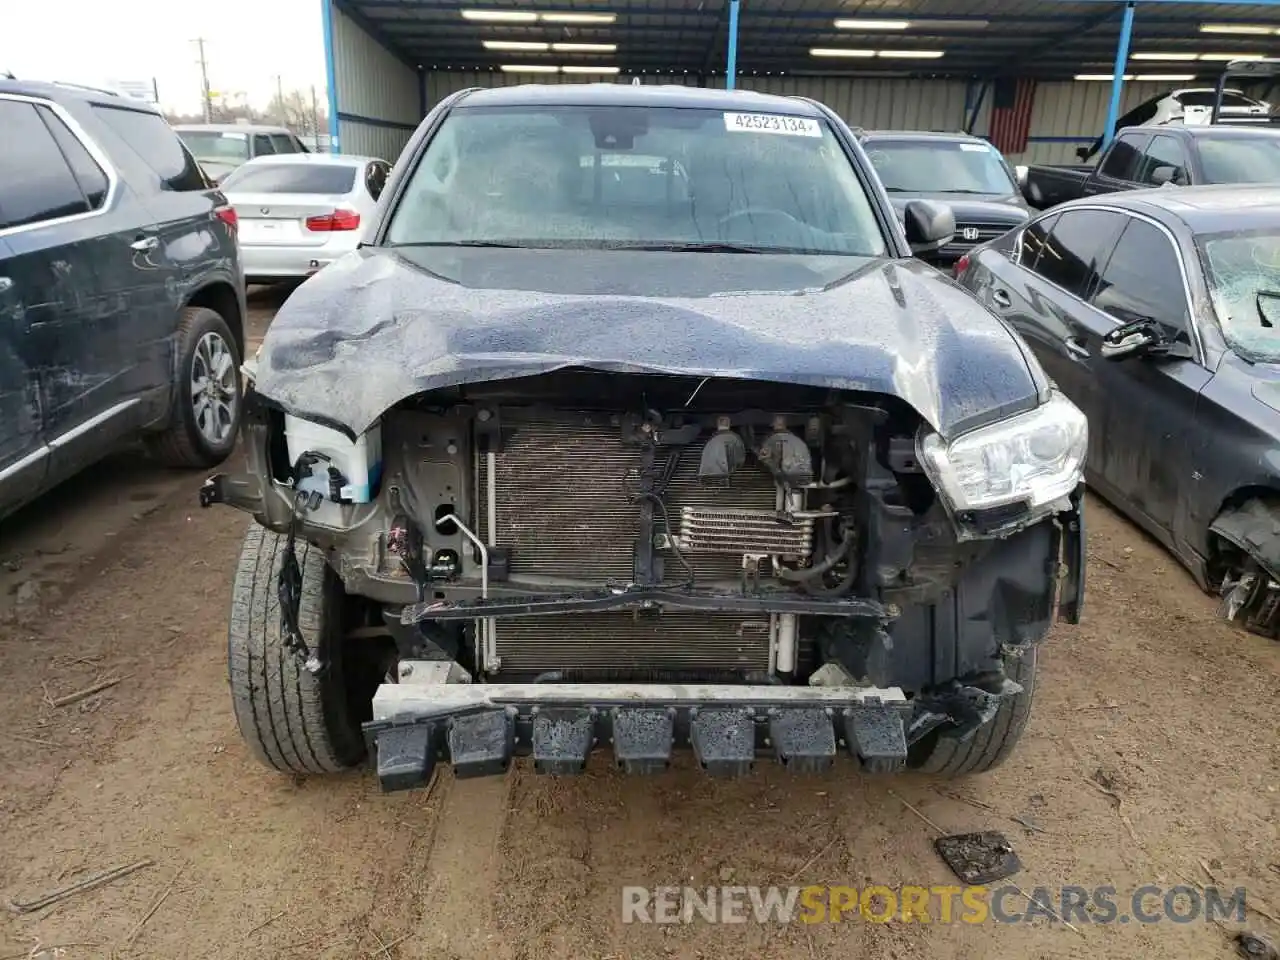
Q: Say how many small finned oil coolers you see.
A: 1